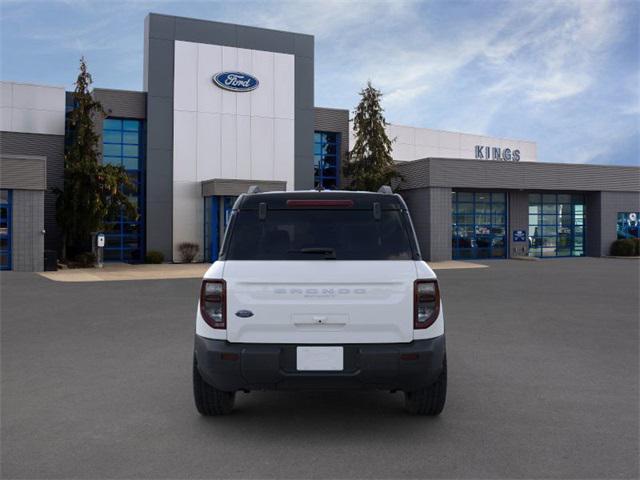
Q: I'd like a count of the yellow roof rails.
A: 0